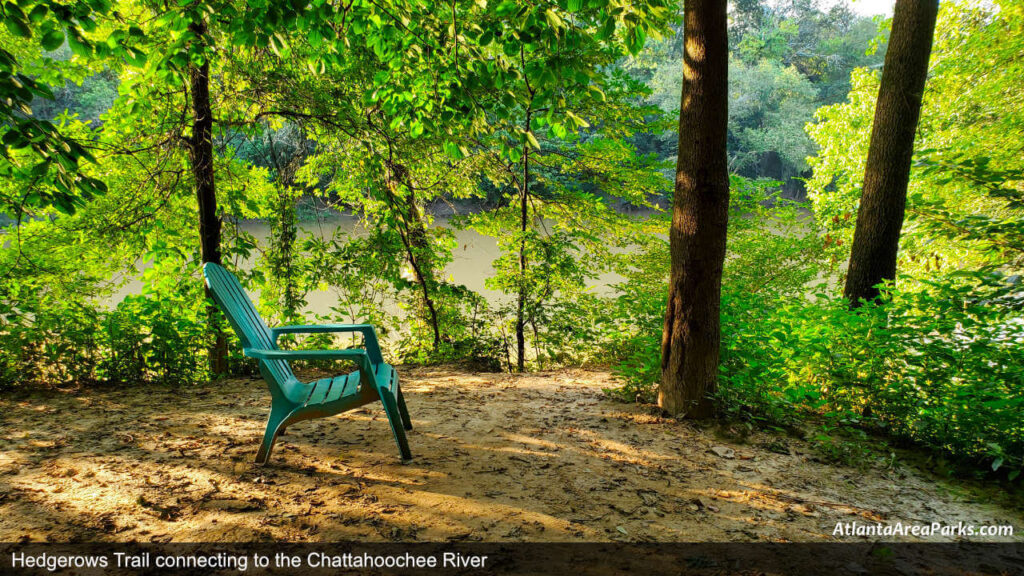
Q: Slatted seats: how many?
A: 1